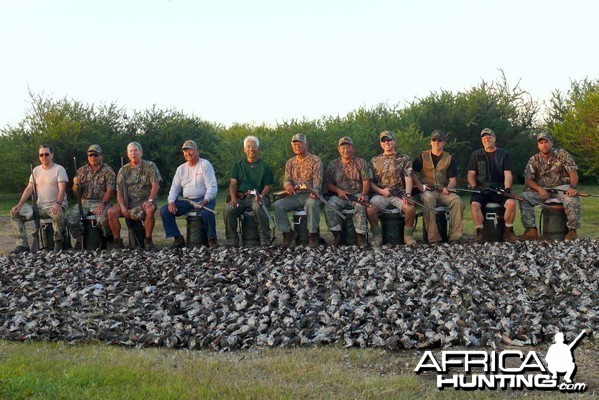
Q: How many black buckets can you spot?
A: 11